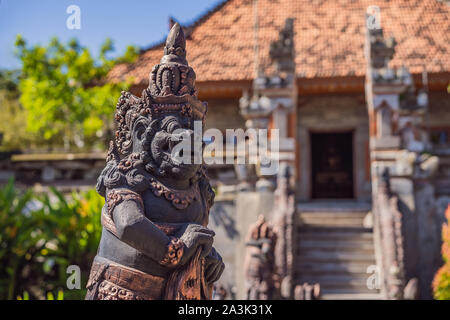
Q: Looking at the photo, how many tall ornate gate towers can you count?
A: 2